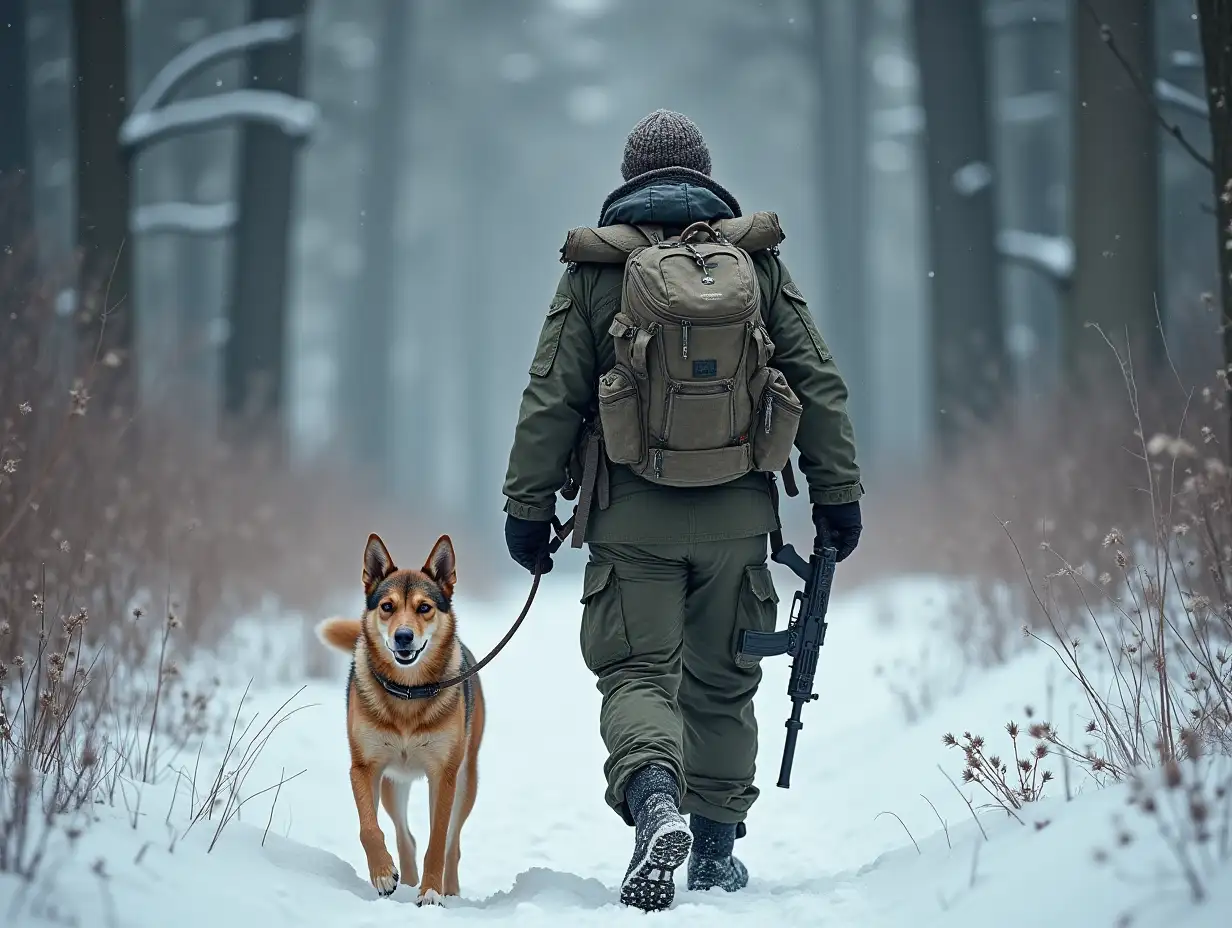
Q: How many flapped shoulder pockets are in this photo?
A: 2